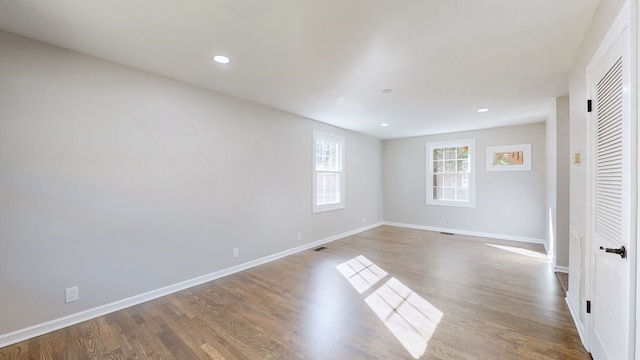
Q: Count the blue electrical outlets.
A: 0